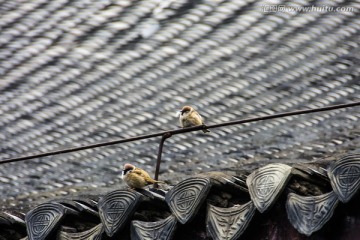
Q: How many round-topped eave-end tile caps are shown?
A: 5